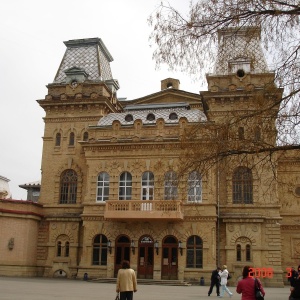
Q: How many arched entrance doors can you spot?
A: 3